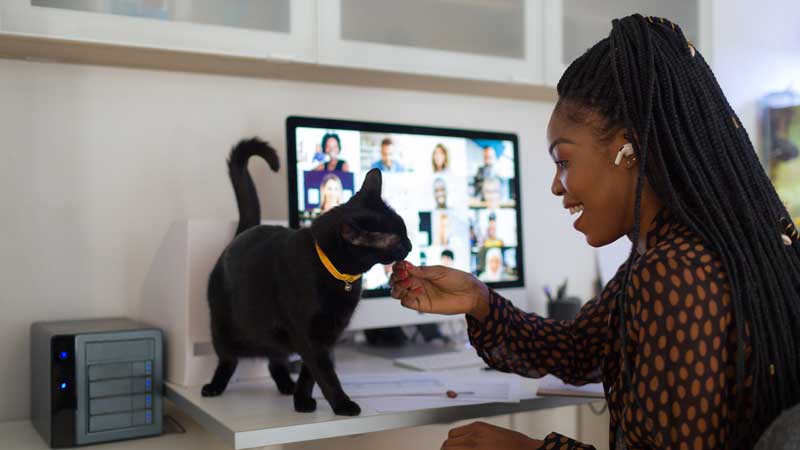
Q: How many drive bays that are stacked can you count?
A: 4